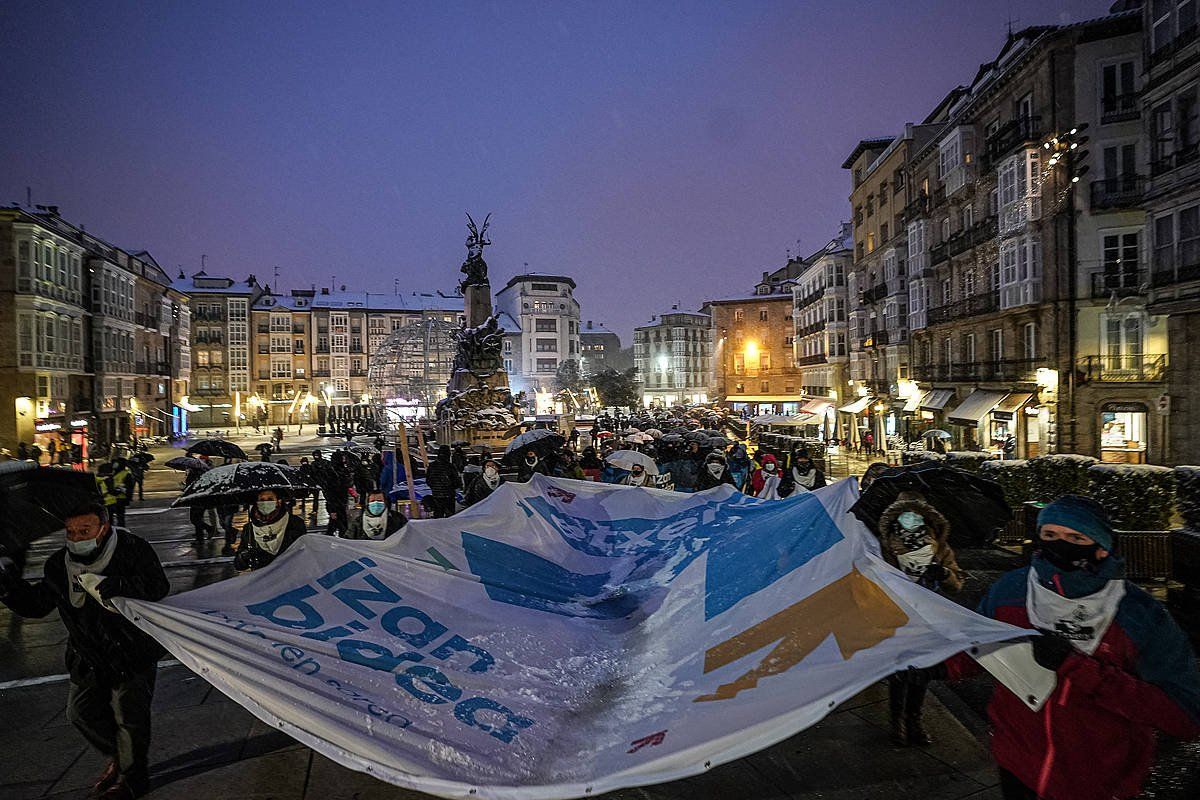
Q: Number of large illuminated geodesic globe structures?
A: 1